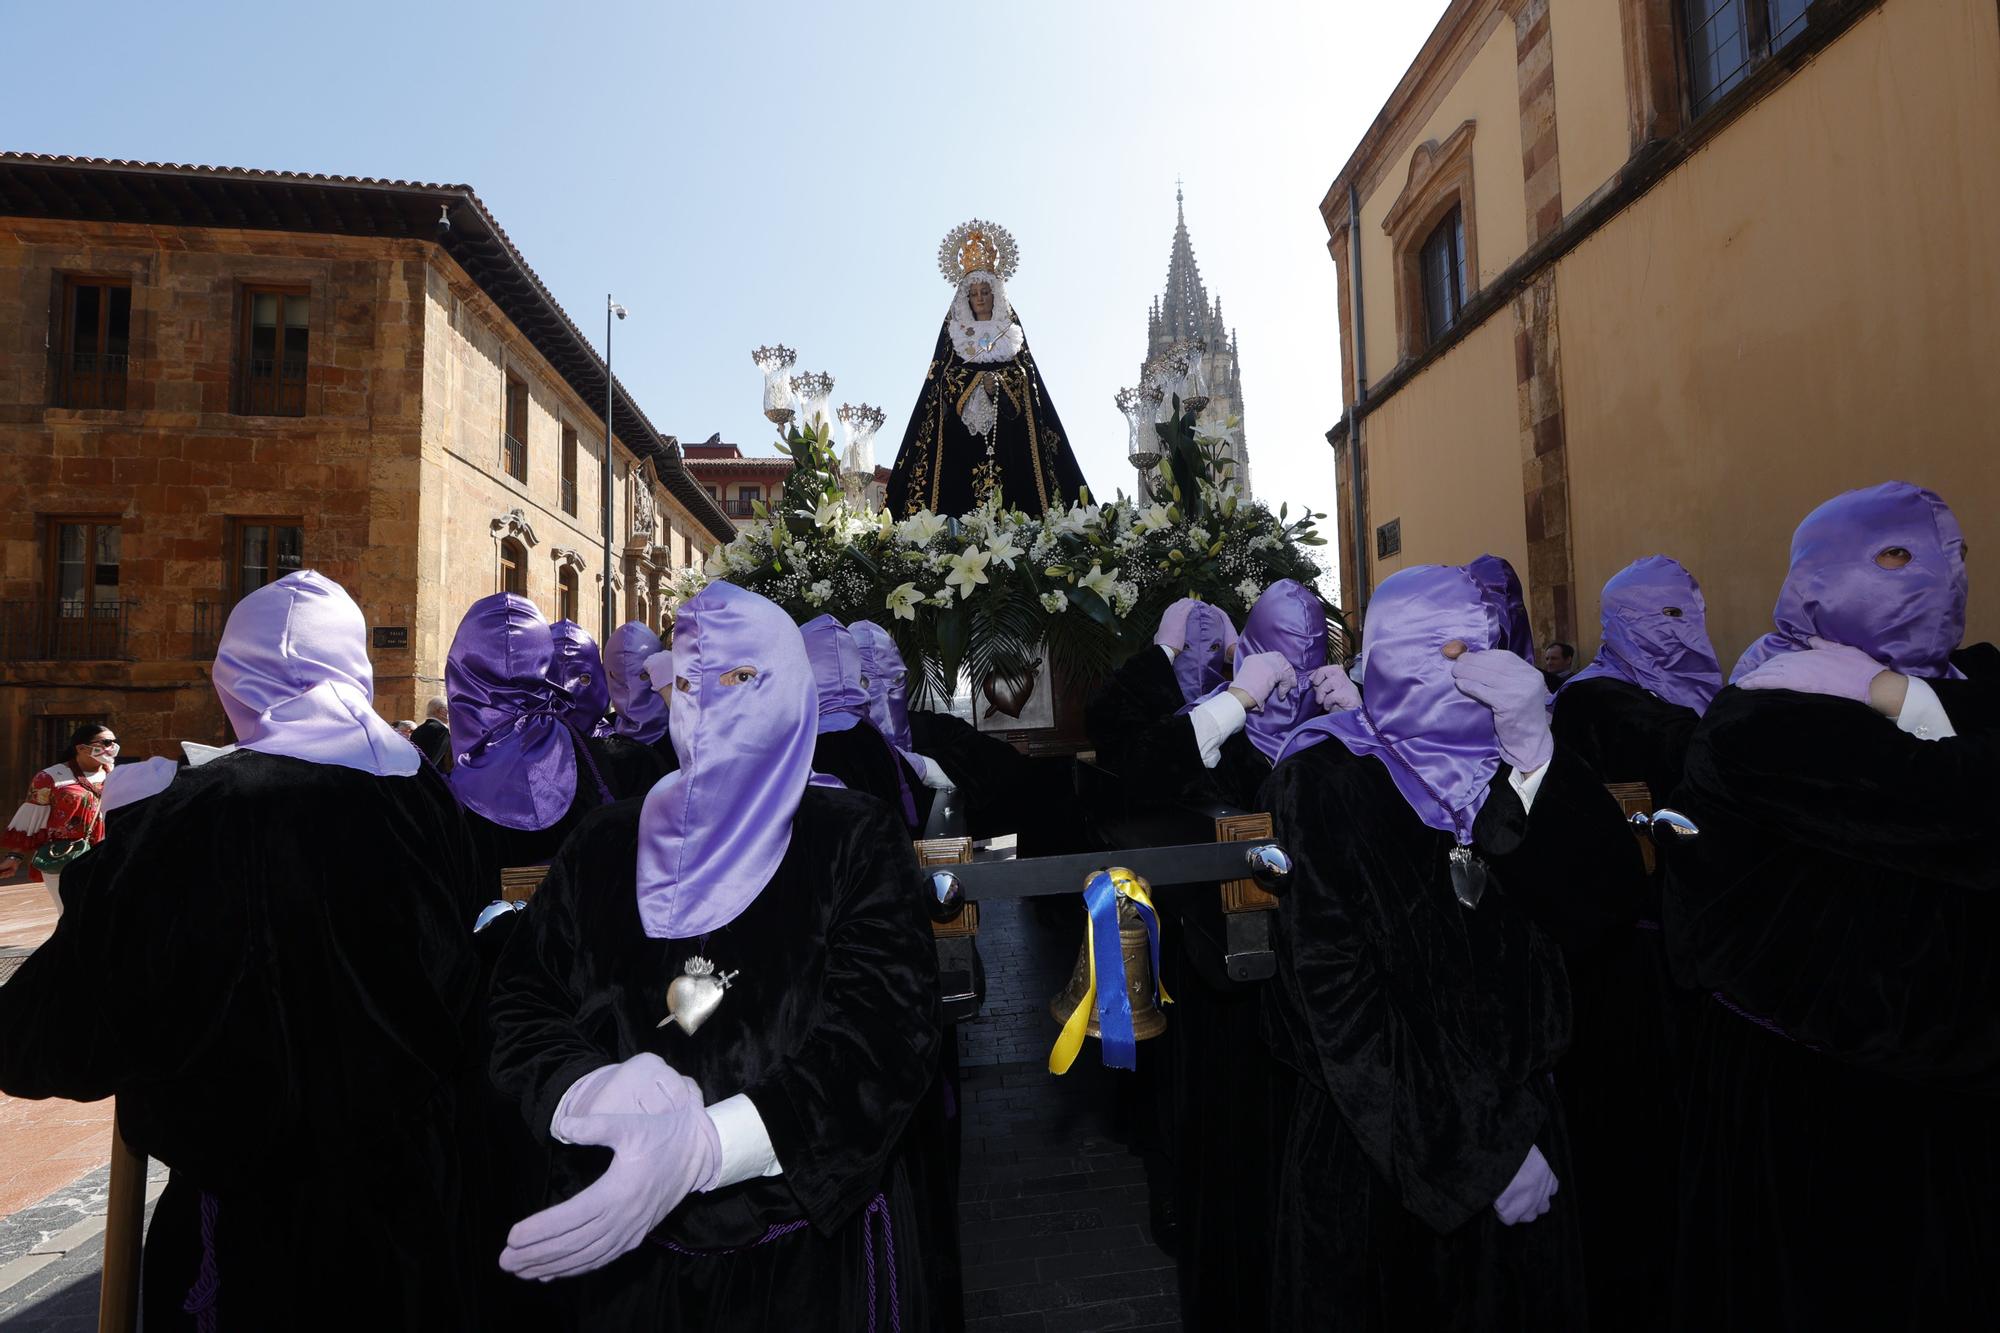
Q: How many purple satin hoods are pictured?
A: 13